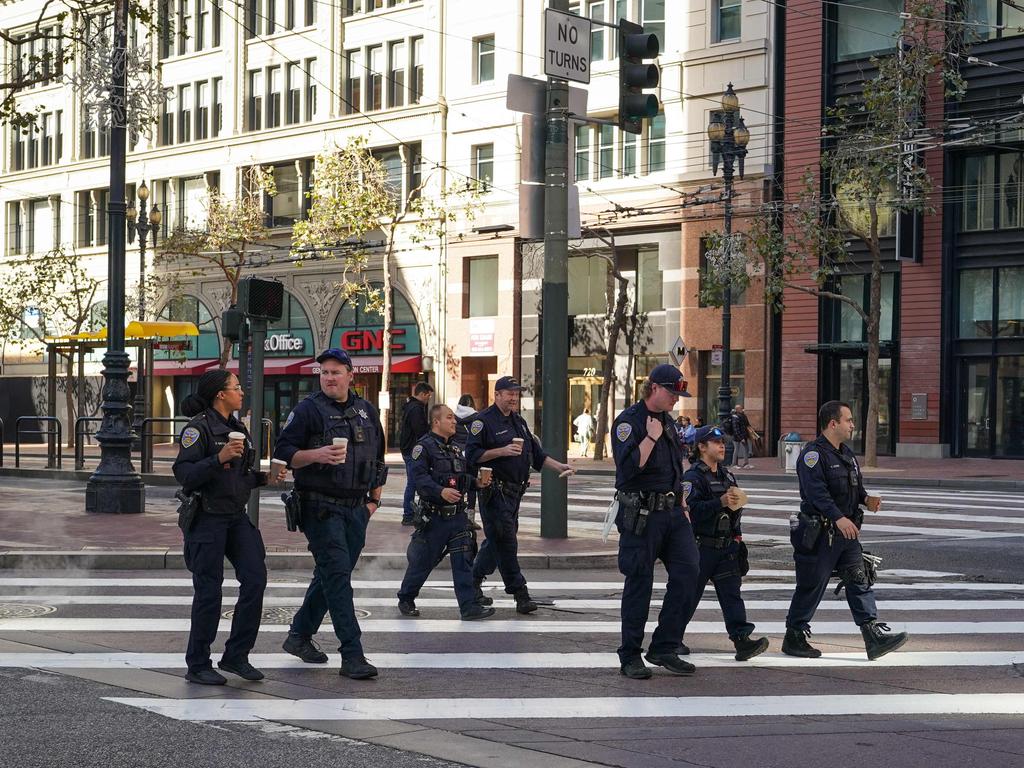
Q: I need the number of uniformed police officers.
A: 7